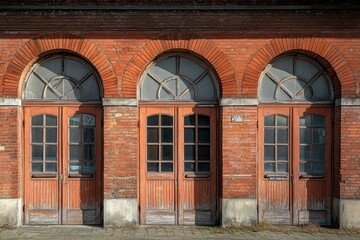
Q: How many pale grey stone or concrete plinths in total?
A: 4